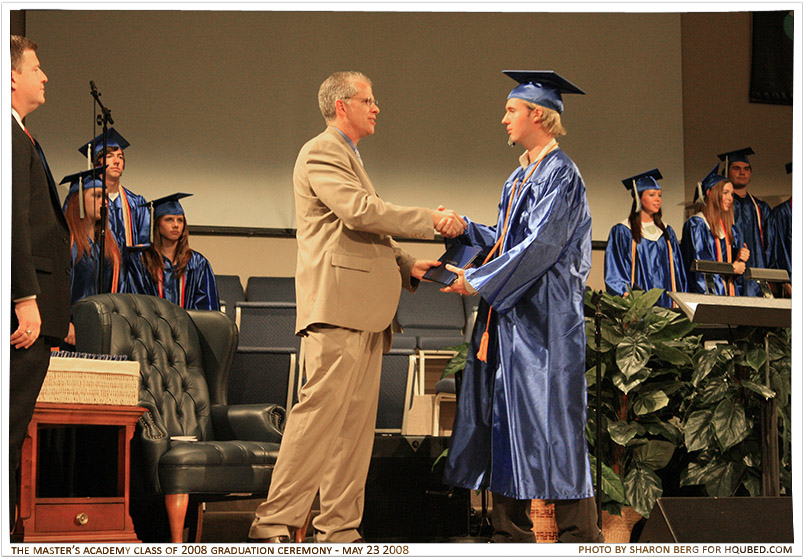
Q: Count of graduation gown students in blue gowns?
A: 8